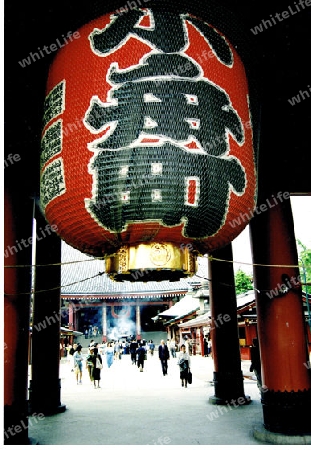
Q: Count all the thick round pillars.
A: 4